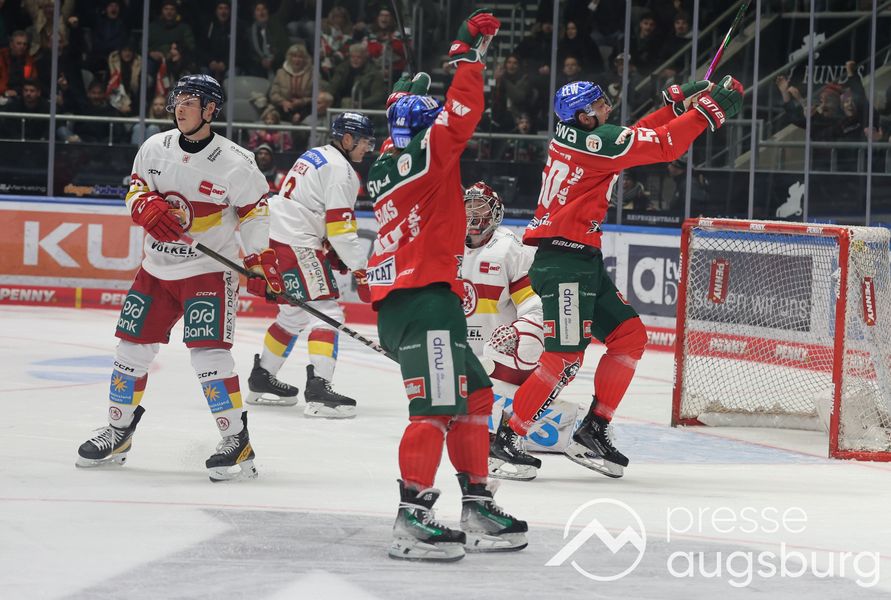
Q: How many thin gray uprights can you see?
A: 10